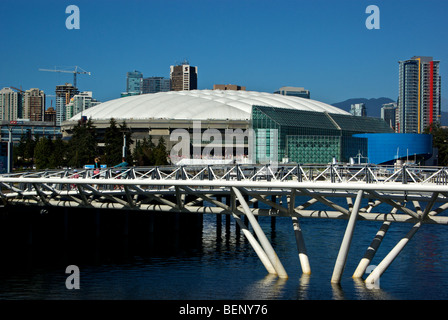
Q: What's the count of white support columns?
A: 6